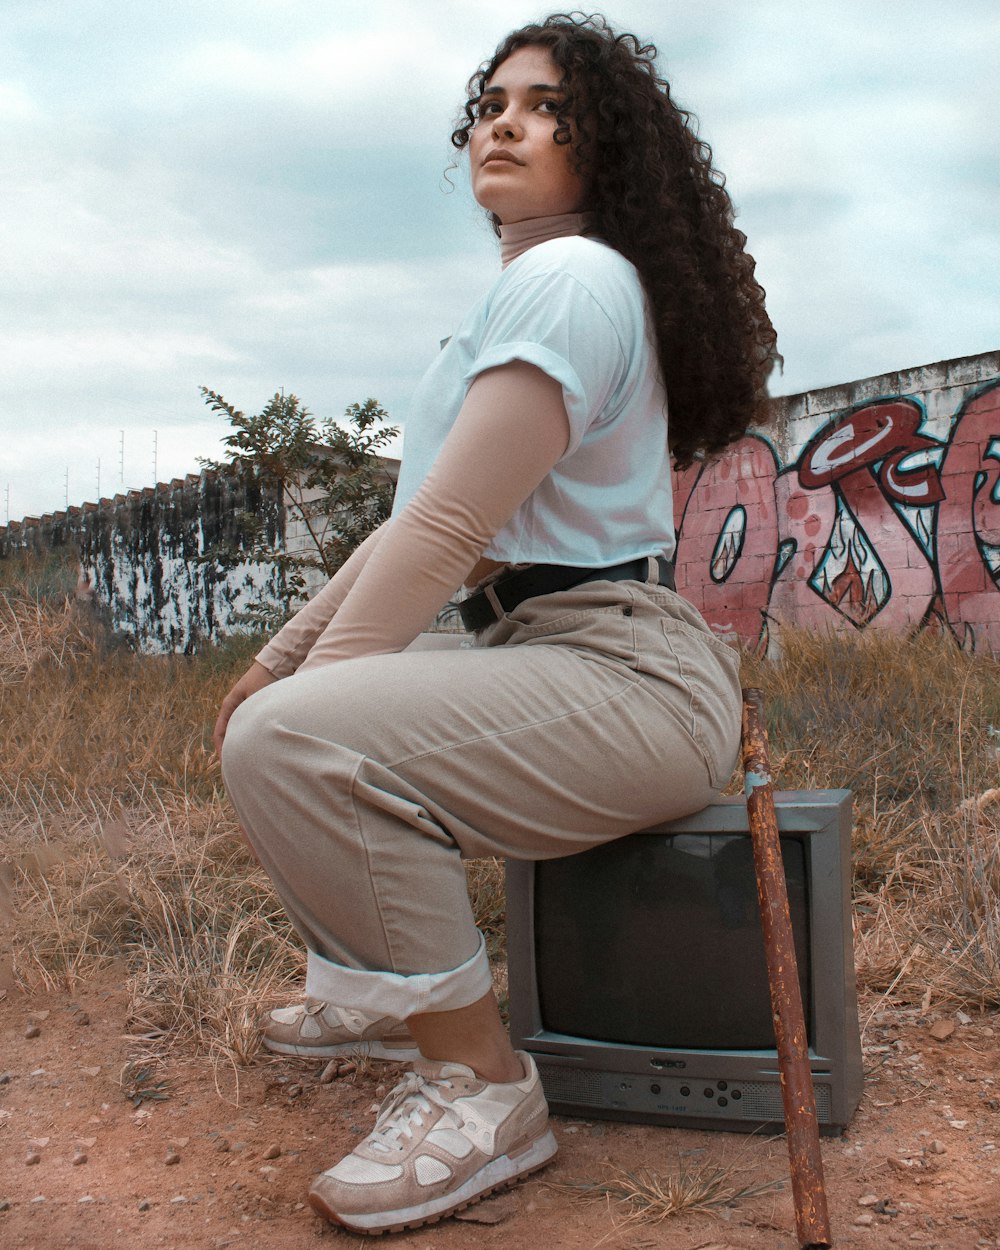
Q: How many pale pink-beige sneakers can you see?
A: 2